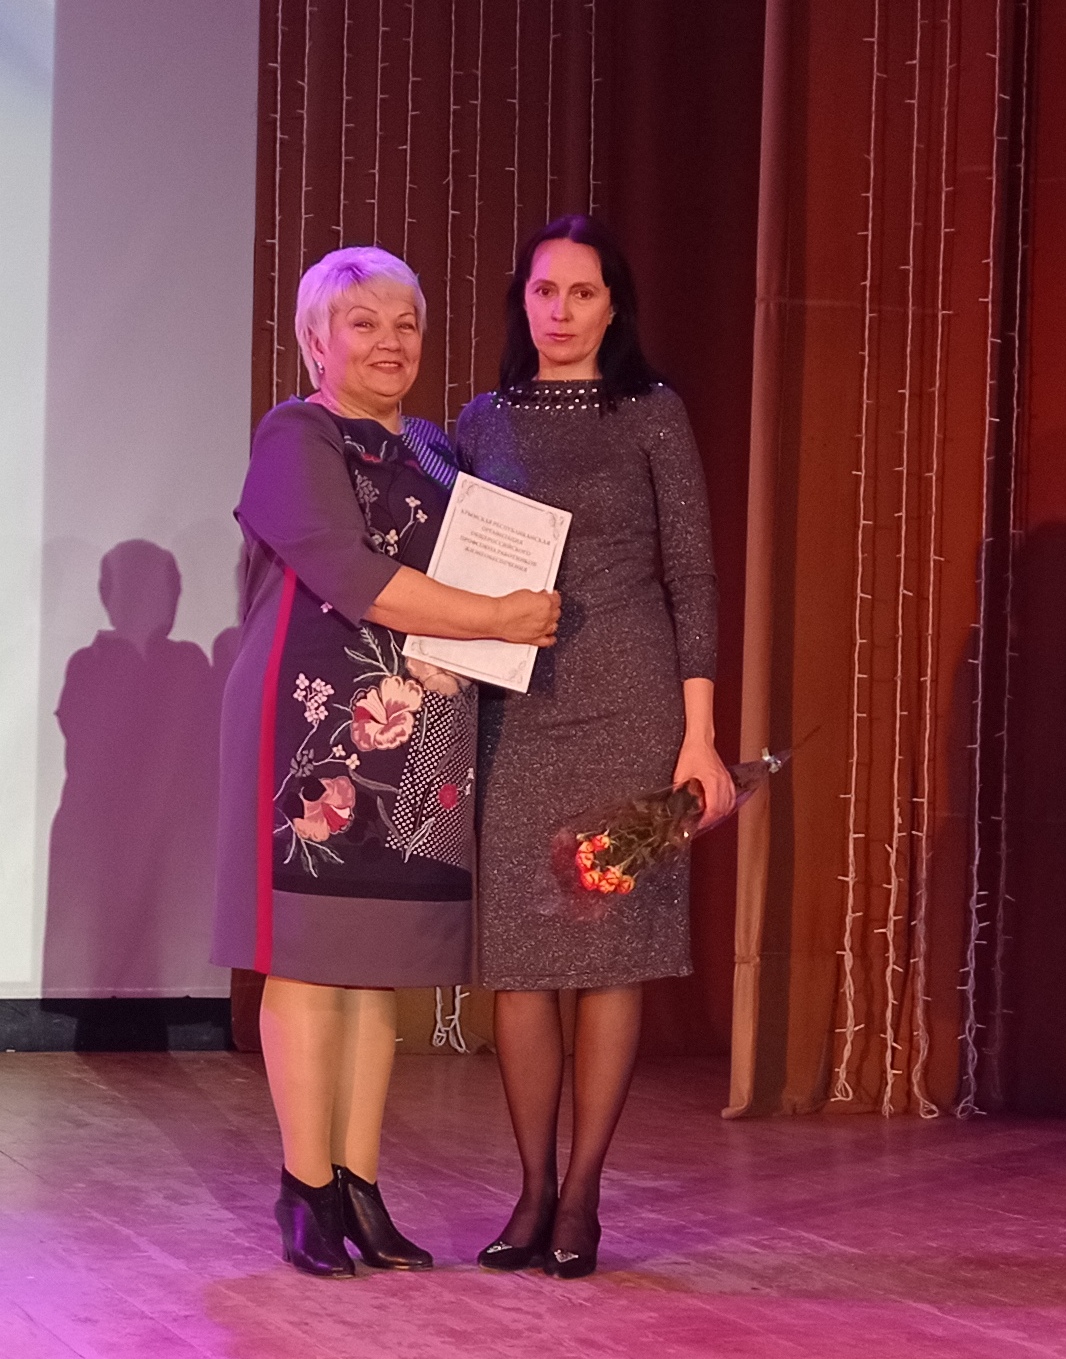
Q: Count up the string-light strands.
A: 15